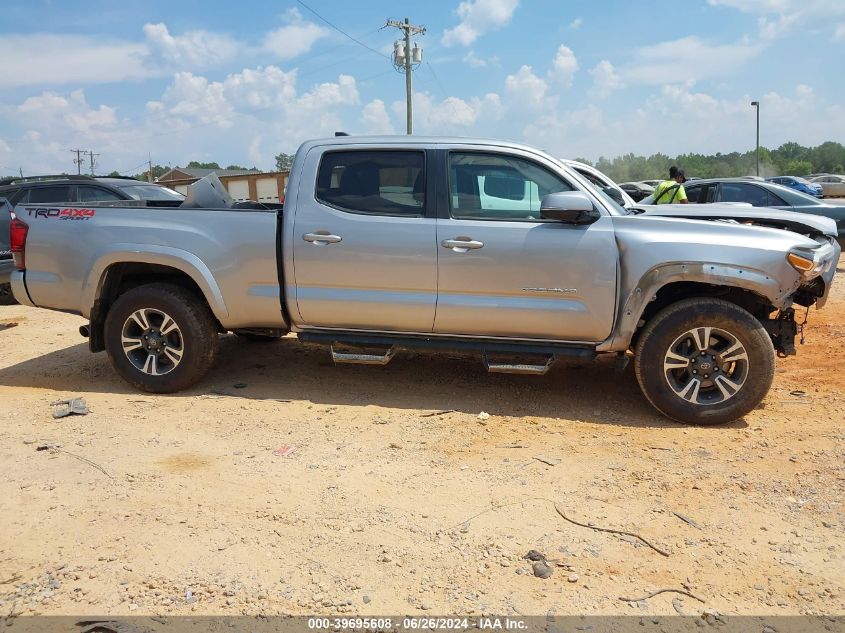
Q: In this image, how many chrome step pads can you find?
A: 2